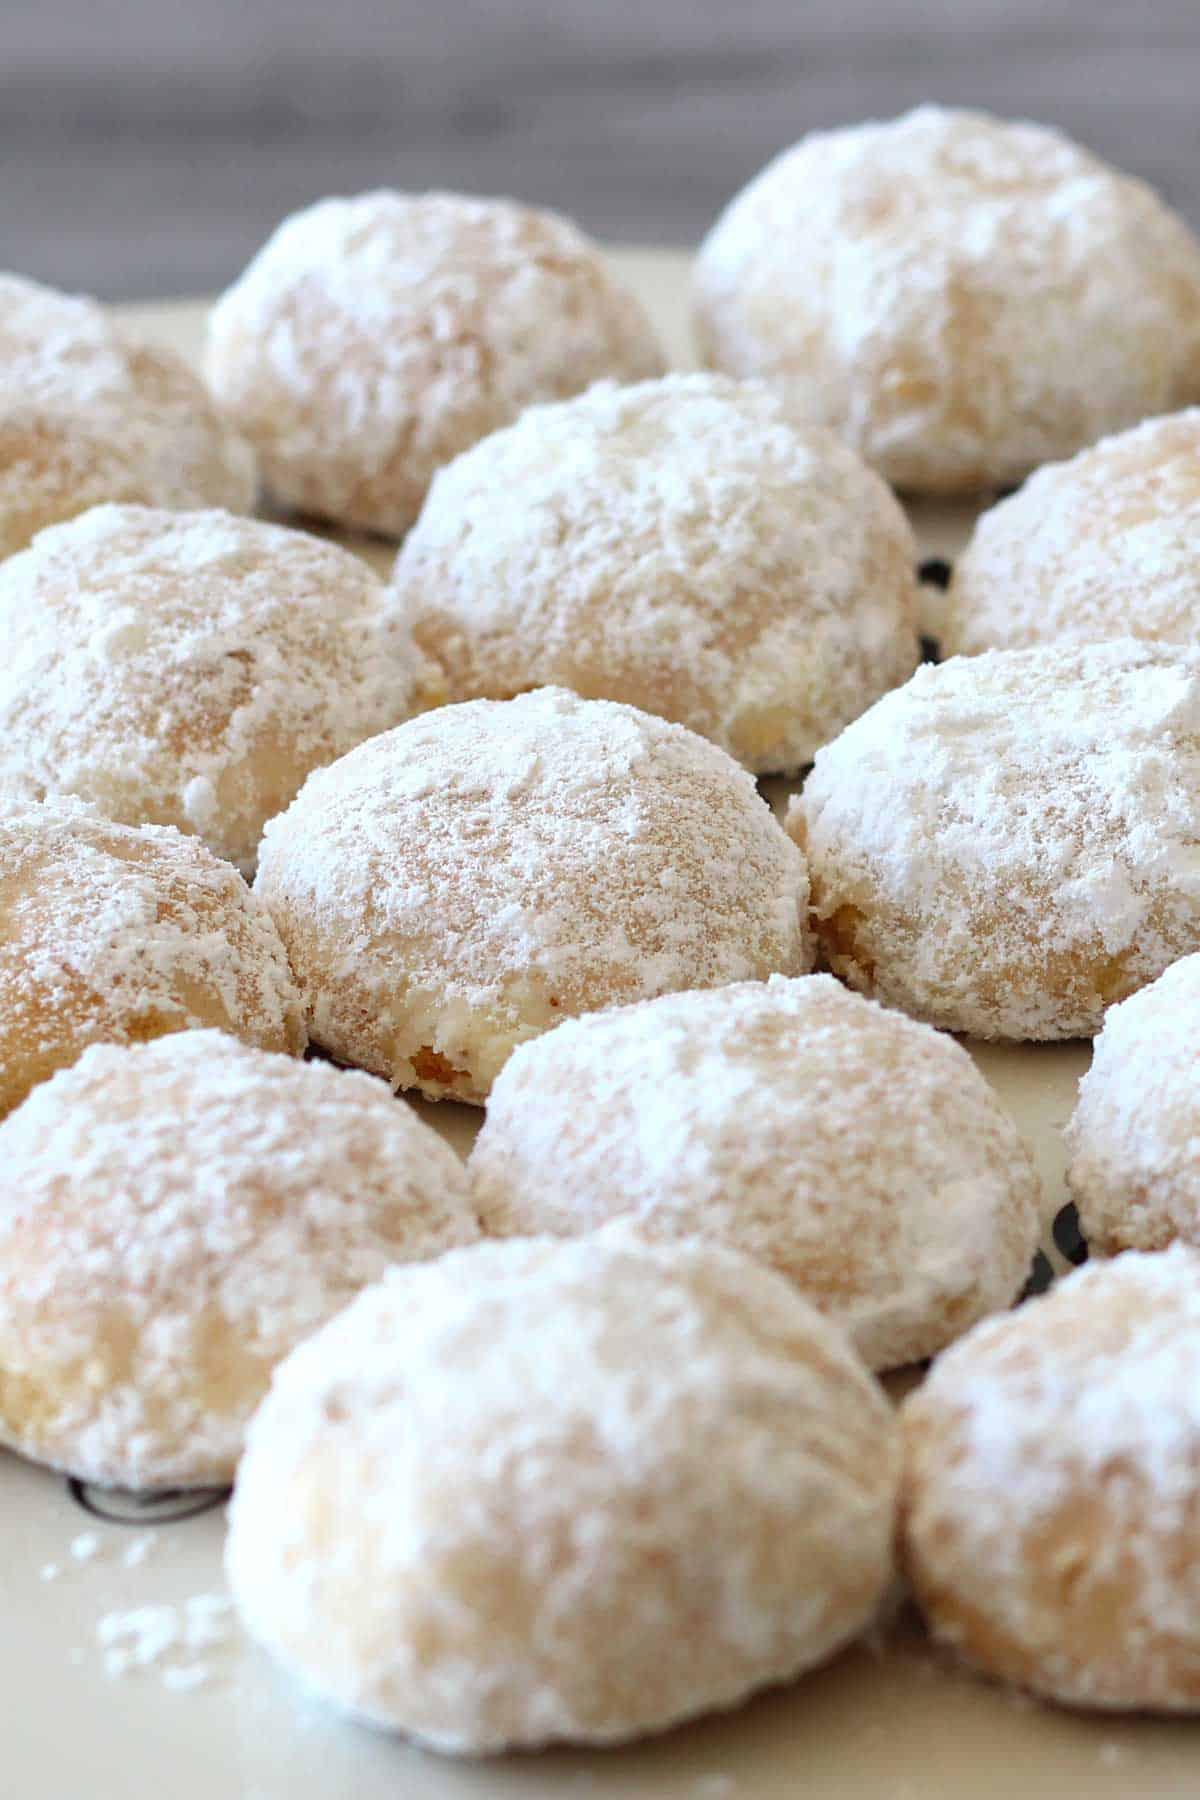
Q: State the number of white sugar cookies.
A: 14